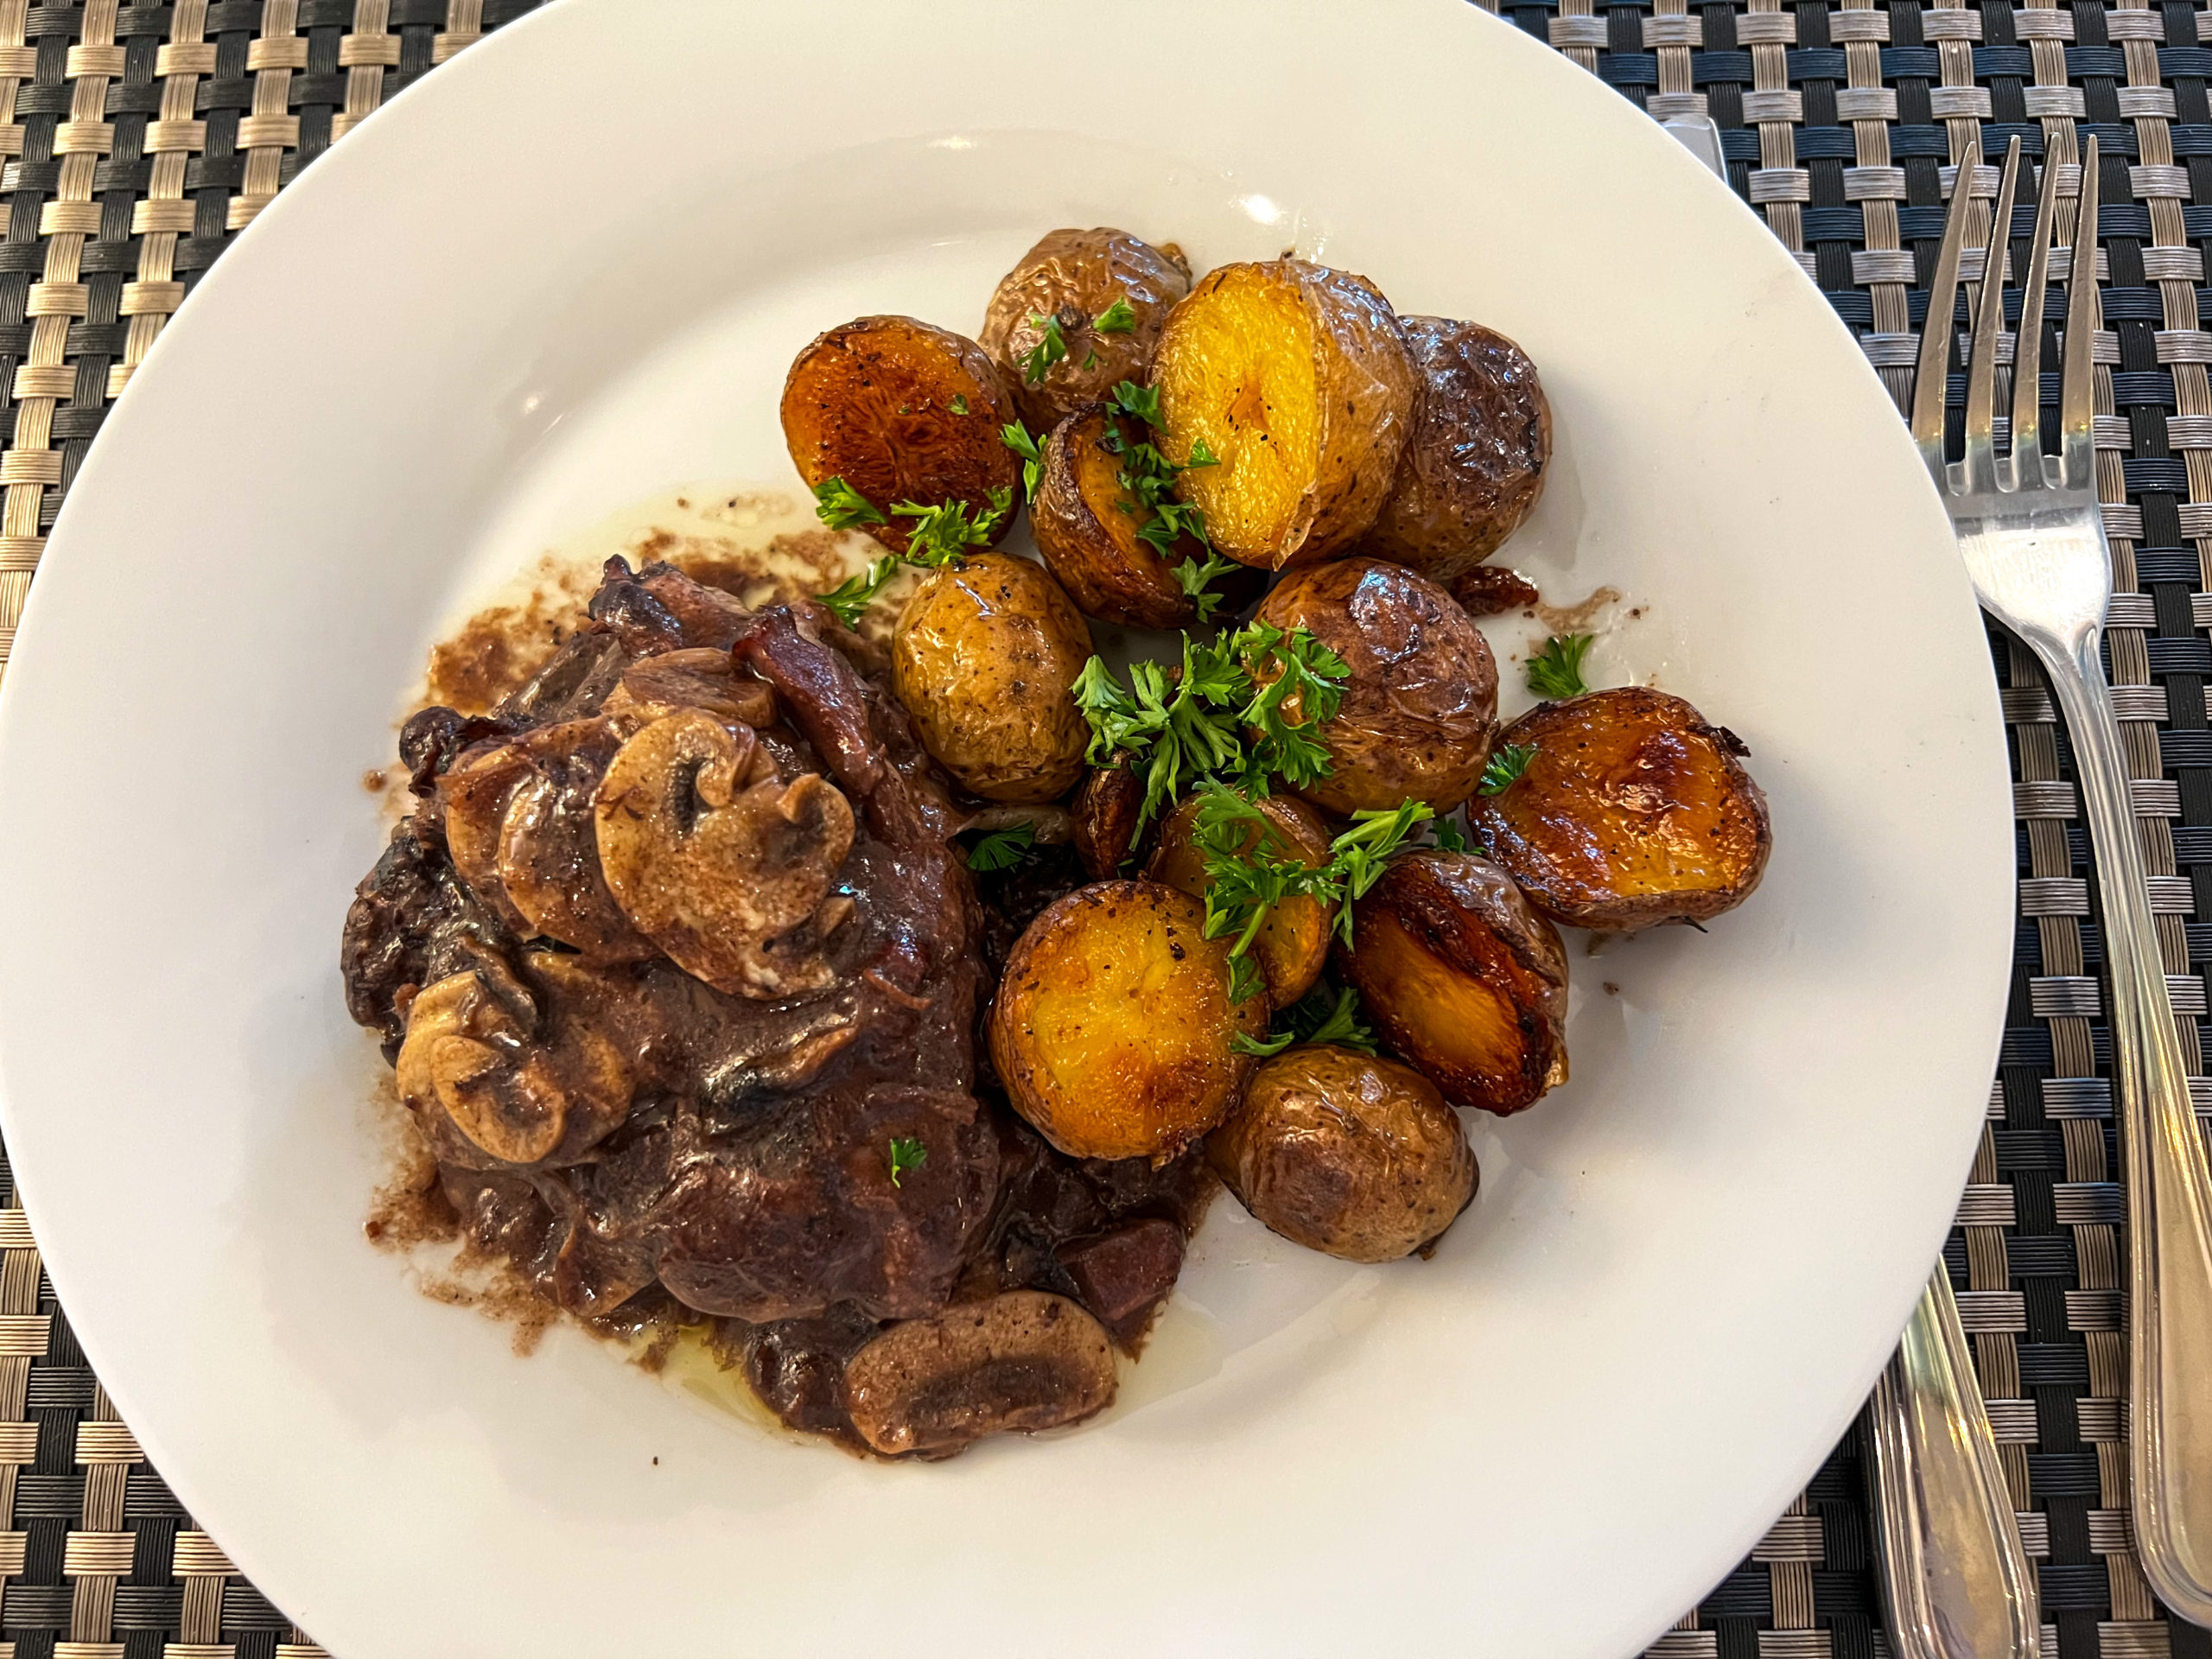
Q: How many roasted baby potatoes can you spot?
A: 13